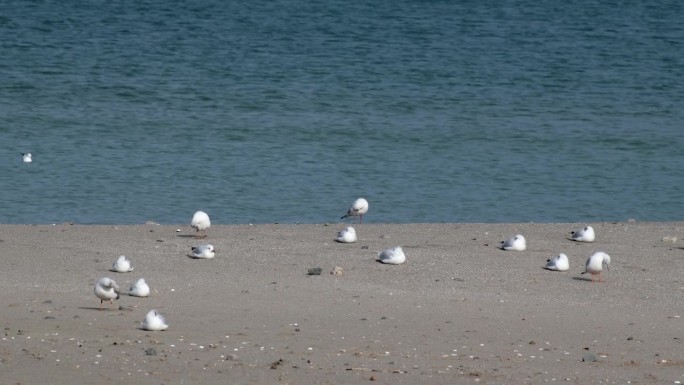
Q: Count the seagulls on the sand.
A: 13